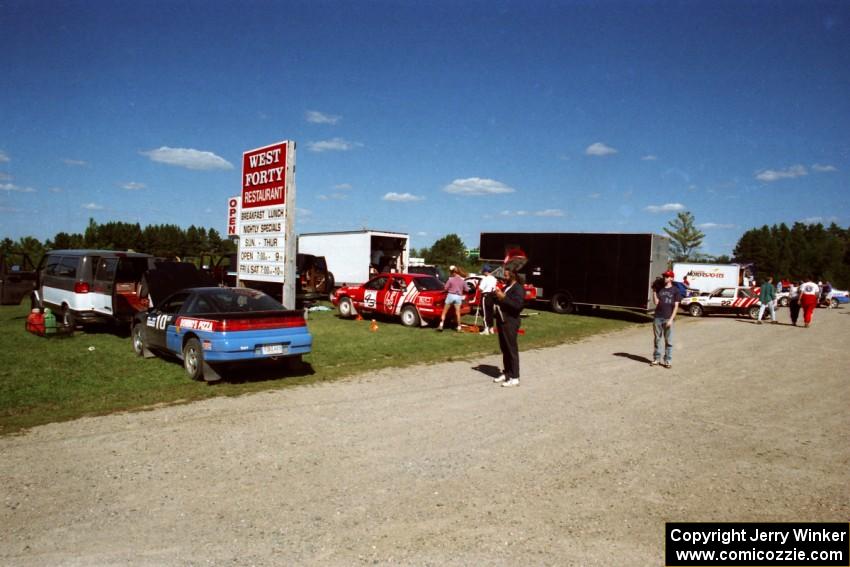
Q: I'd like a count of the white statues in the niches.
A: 0